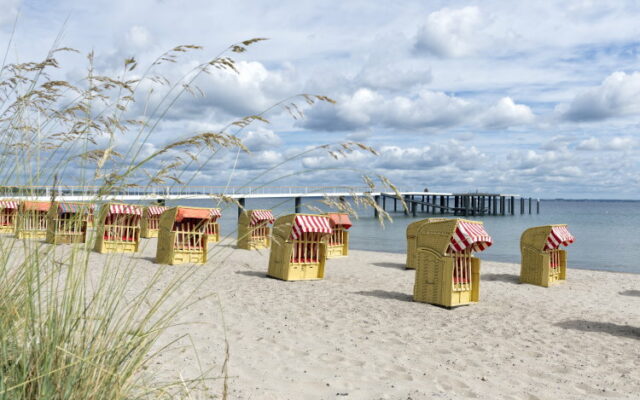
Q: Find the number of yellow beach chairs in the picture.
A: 14